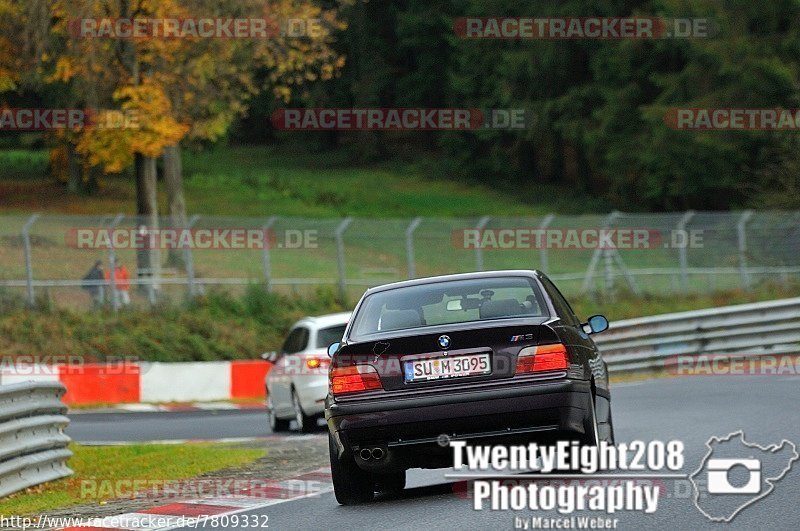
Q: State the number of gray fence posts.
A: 11